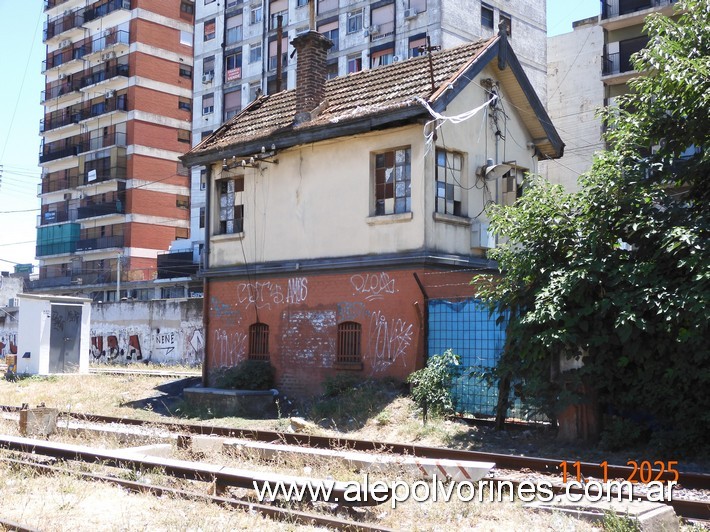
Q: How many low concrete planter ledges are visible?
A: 1